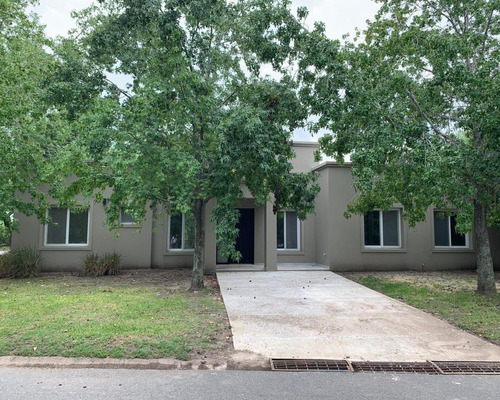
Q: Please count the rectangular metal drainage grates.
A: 3